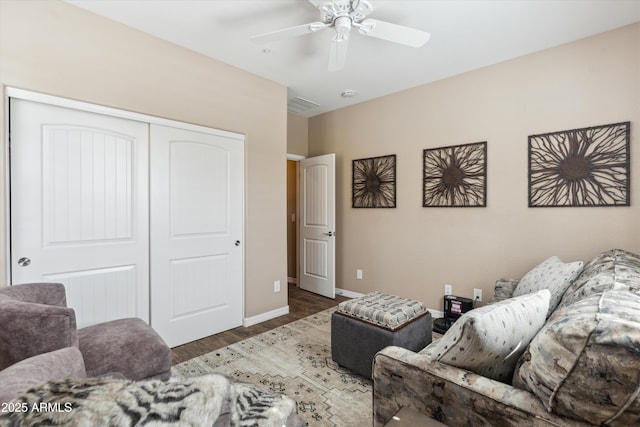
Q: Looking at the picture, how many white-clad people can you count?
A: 0